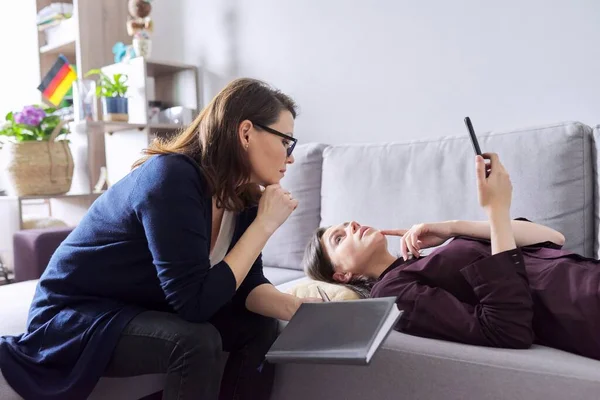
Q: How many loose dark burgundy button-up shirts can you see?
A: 1